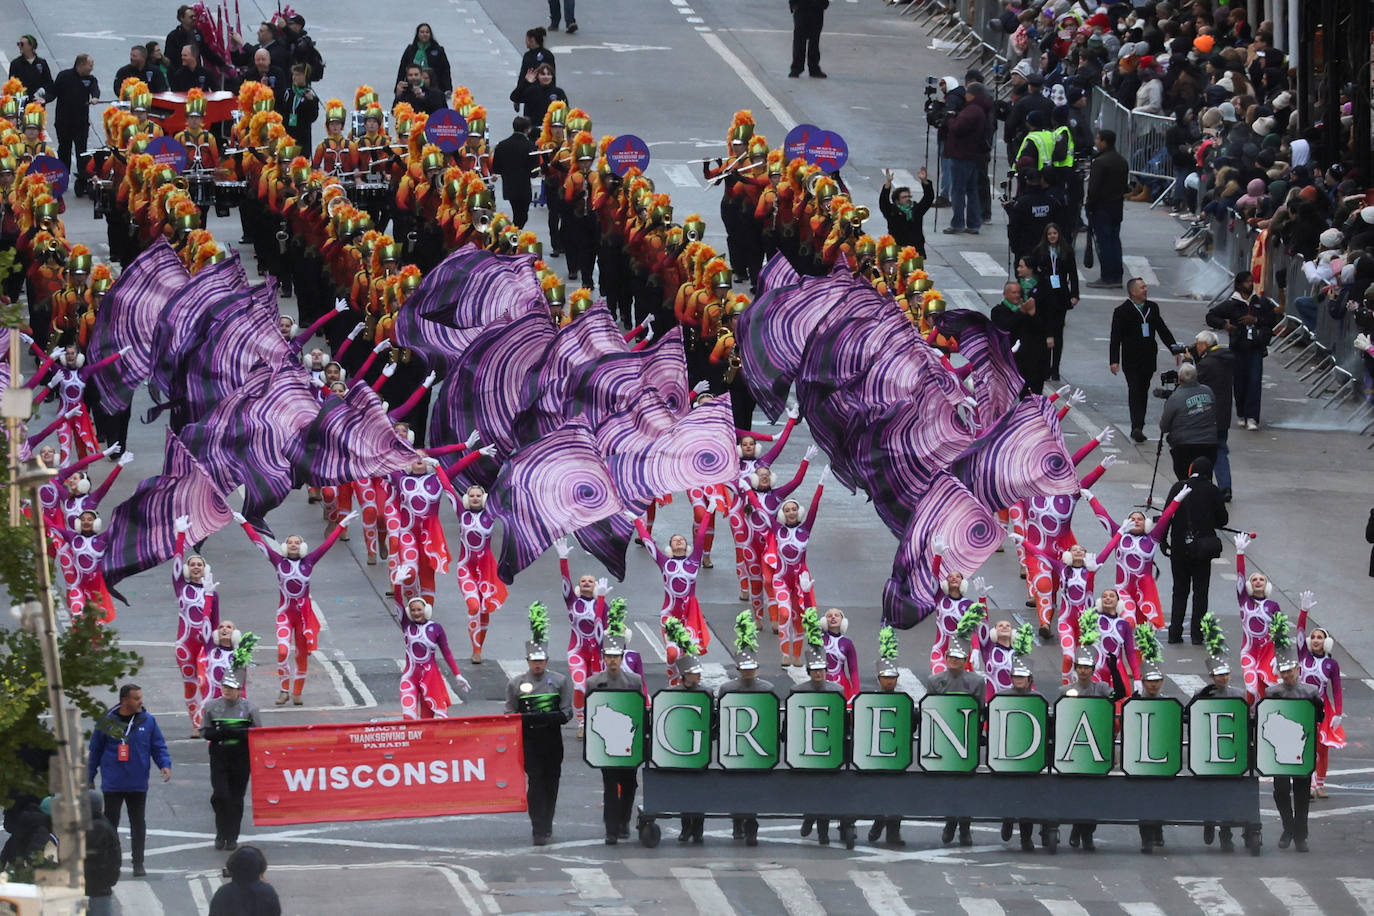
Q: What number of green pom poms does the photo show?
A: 13